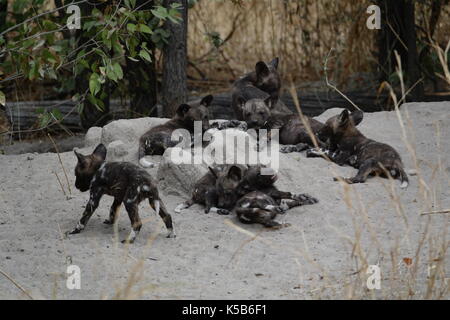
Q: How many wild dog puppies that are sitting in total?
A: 6